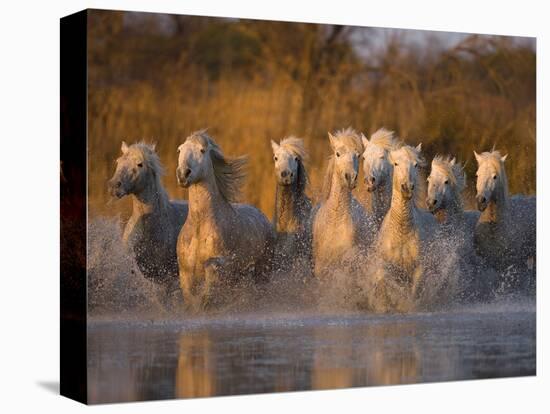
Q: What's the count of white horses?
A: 8